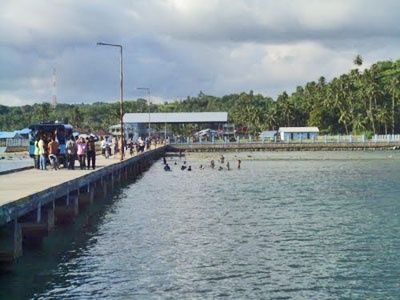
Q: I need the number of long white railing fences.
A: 1